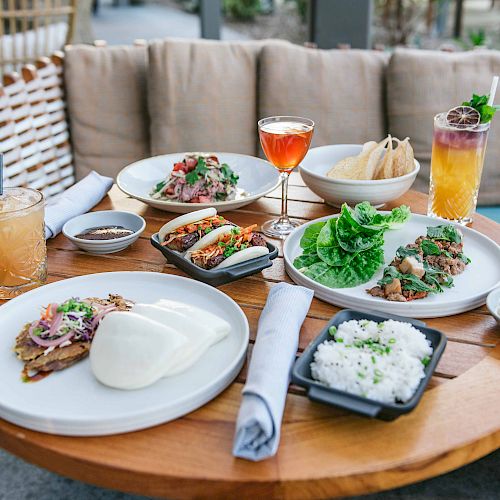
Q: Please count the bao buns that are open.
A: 2